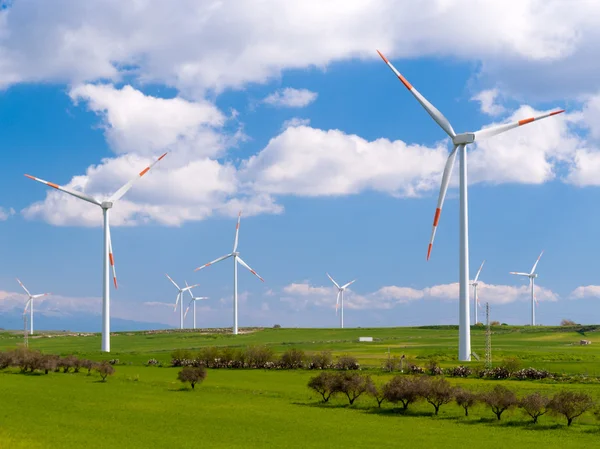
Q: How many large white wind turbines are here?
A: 9